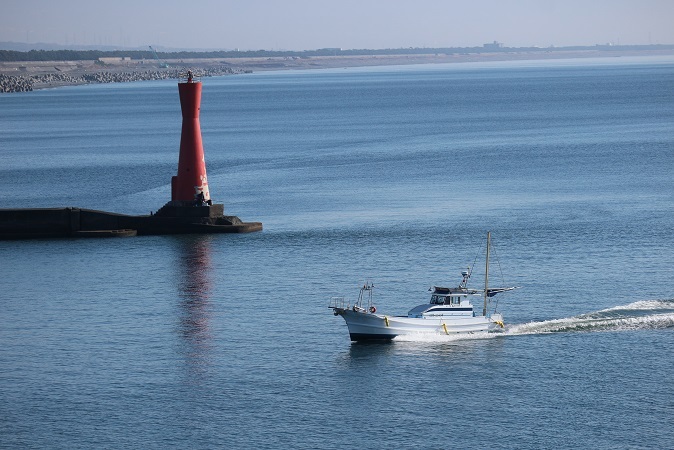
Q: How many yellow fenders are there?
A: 3